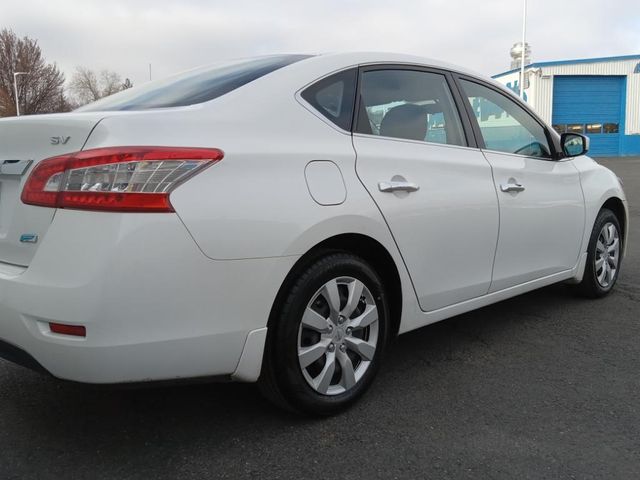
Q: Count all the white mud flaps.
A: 2